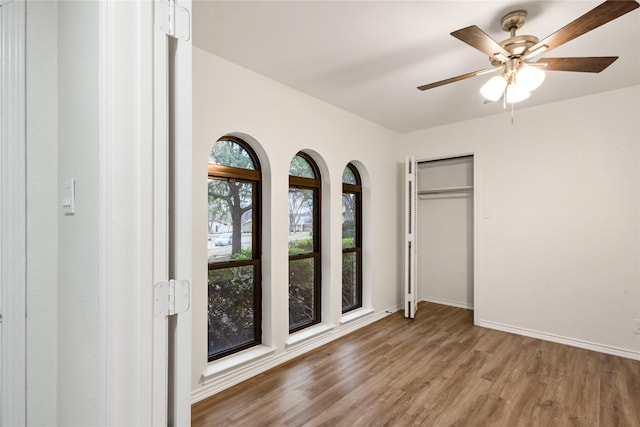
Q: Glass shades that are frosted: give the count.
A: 3